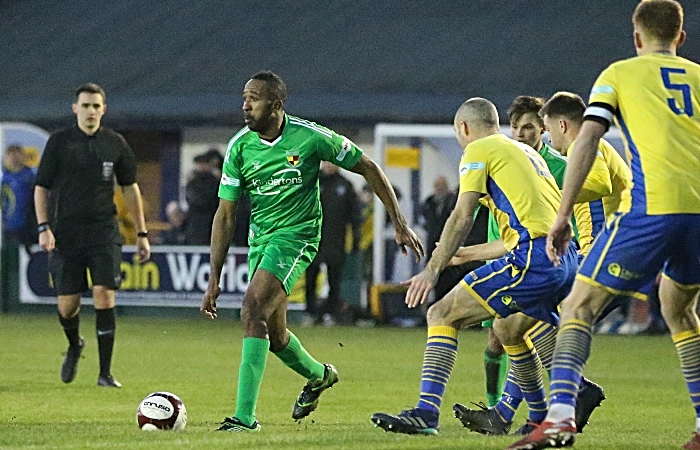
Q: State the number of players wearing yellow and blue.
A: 3